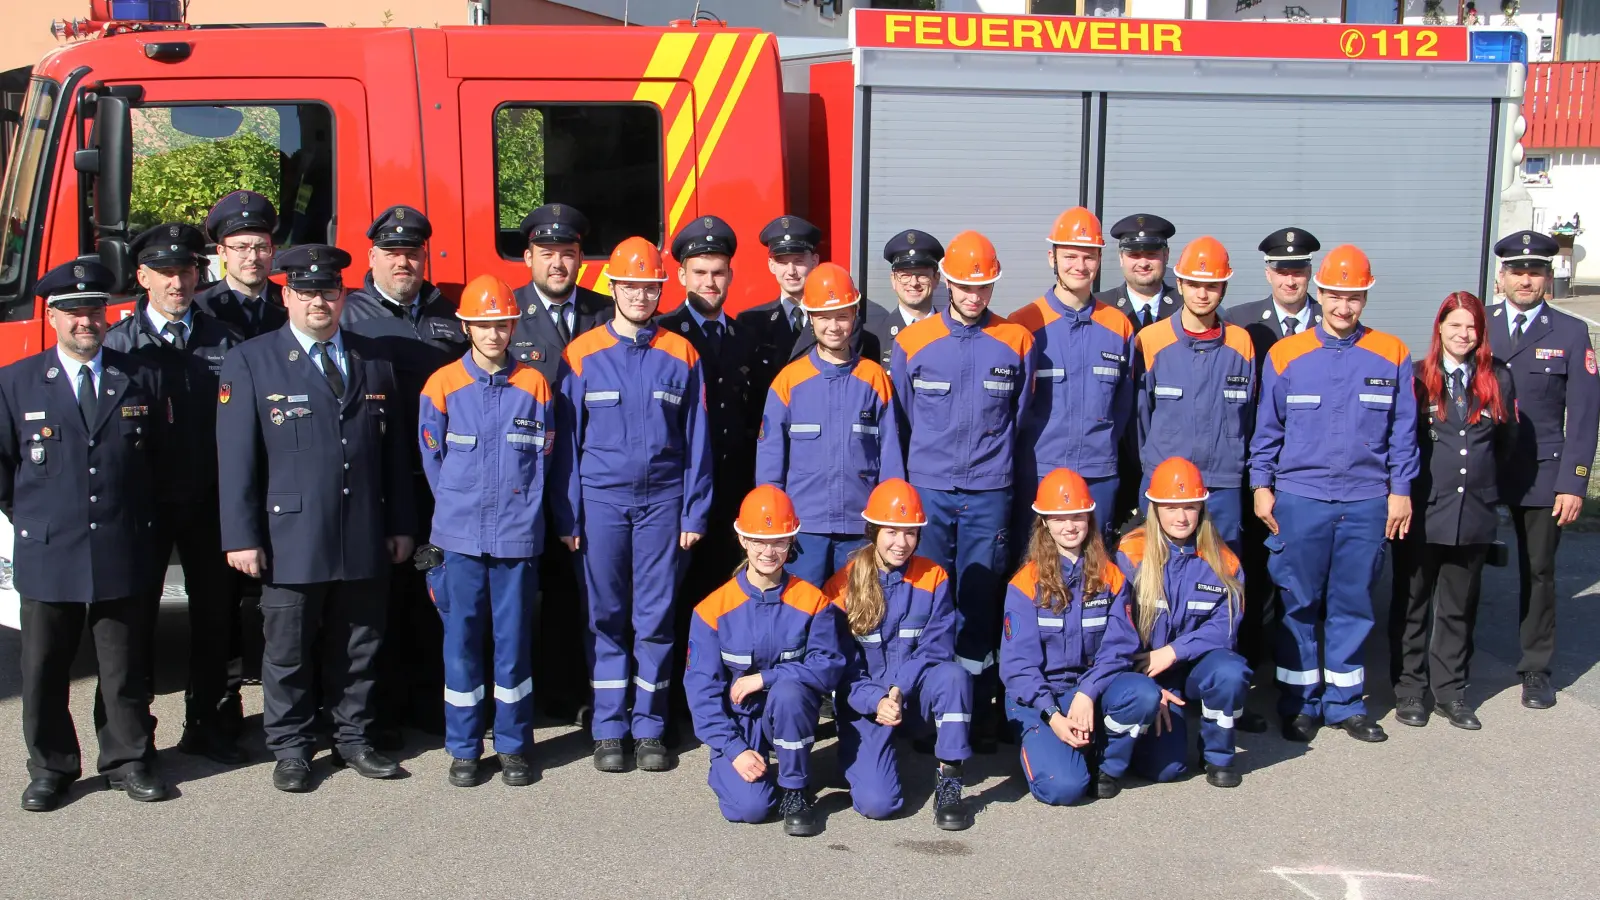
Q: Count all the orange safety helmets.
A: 11